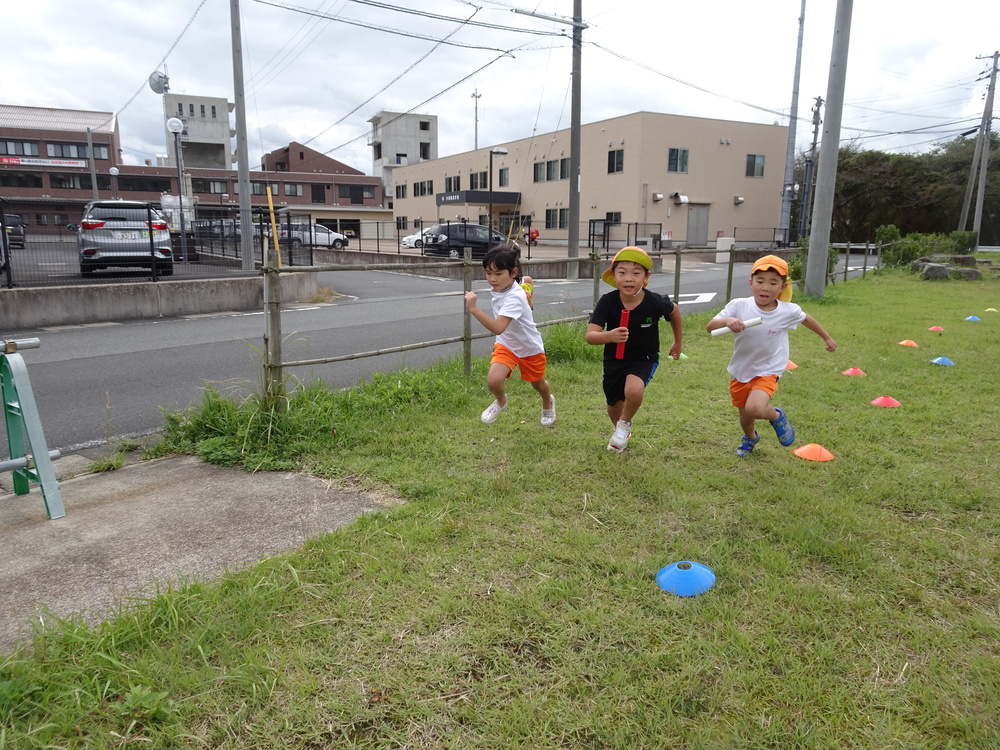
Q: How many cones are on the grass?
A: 11